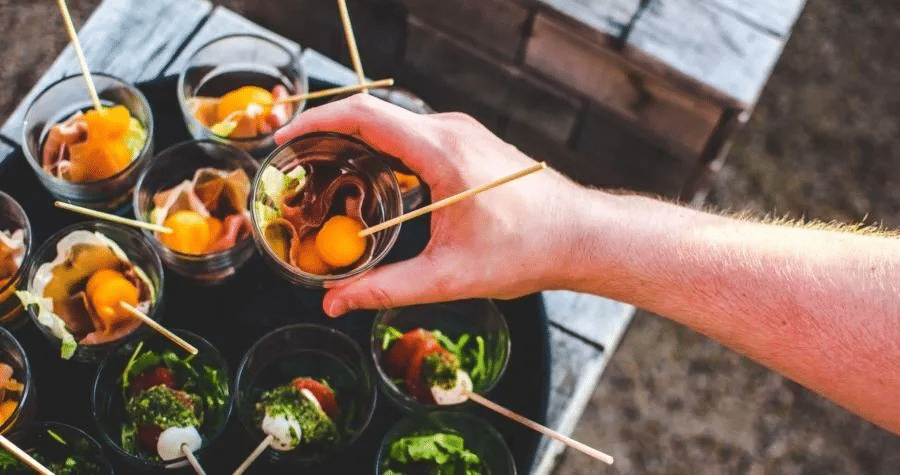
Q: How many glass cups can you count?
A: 13